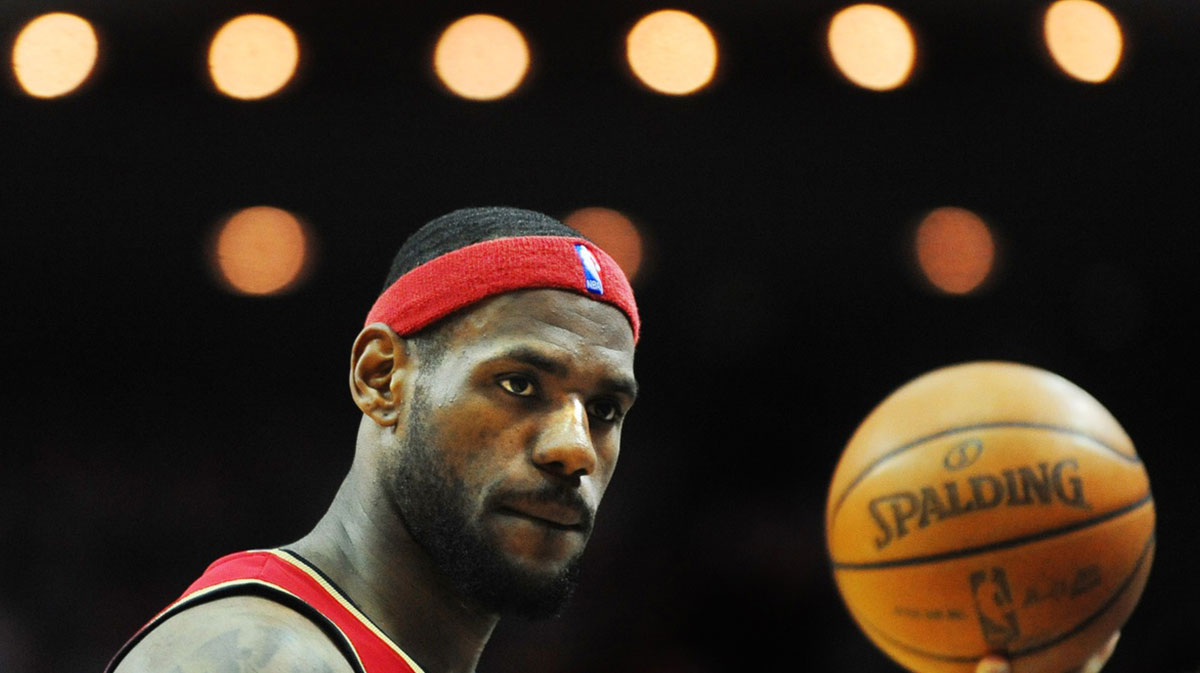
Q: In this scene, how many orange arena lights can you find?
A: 9